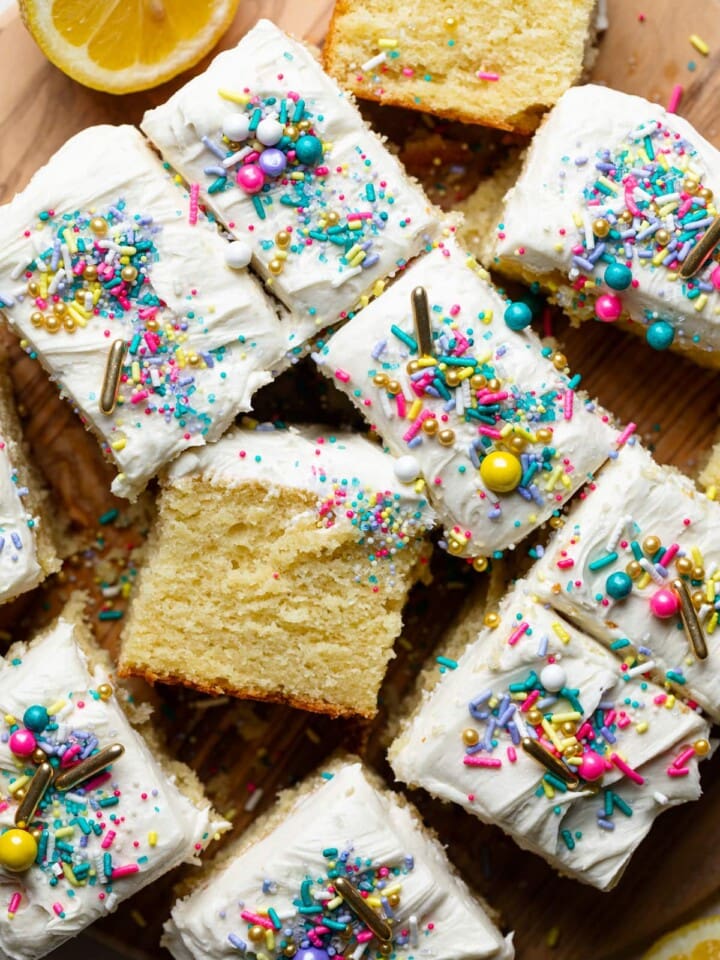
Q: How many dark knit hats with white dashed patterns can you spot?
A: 0